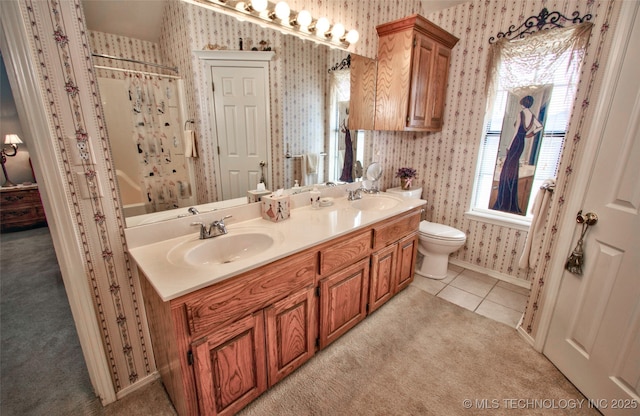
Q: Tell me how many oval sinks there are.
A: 2